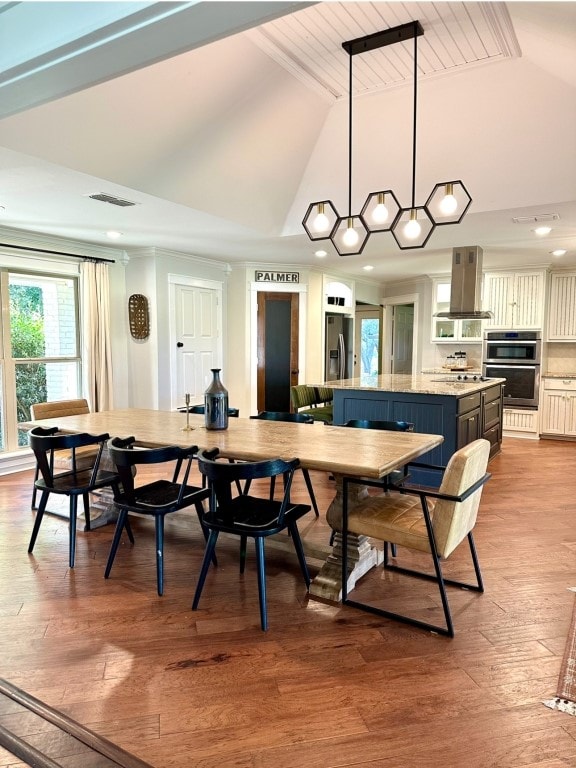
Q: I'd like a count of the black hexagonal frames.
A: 5